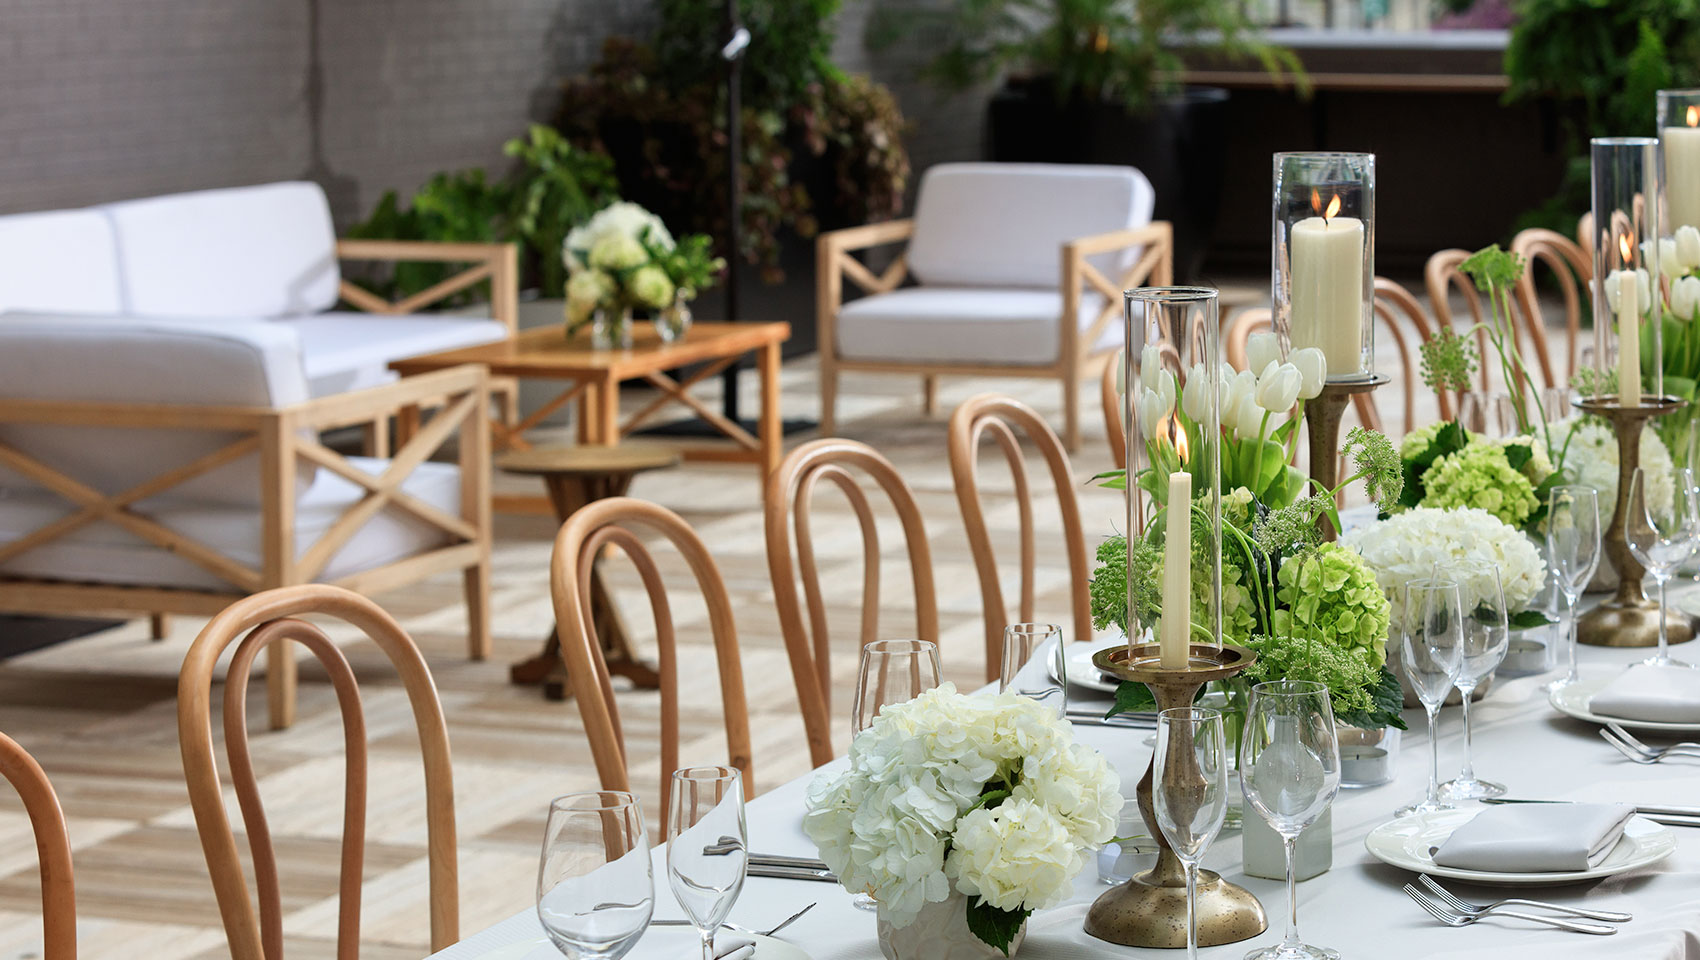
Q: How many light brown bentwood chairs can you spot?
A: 11